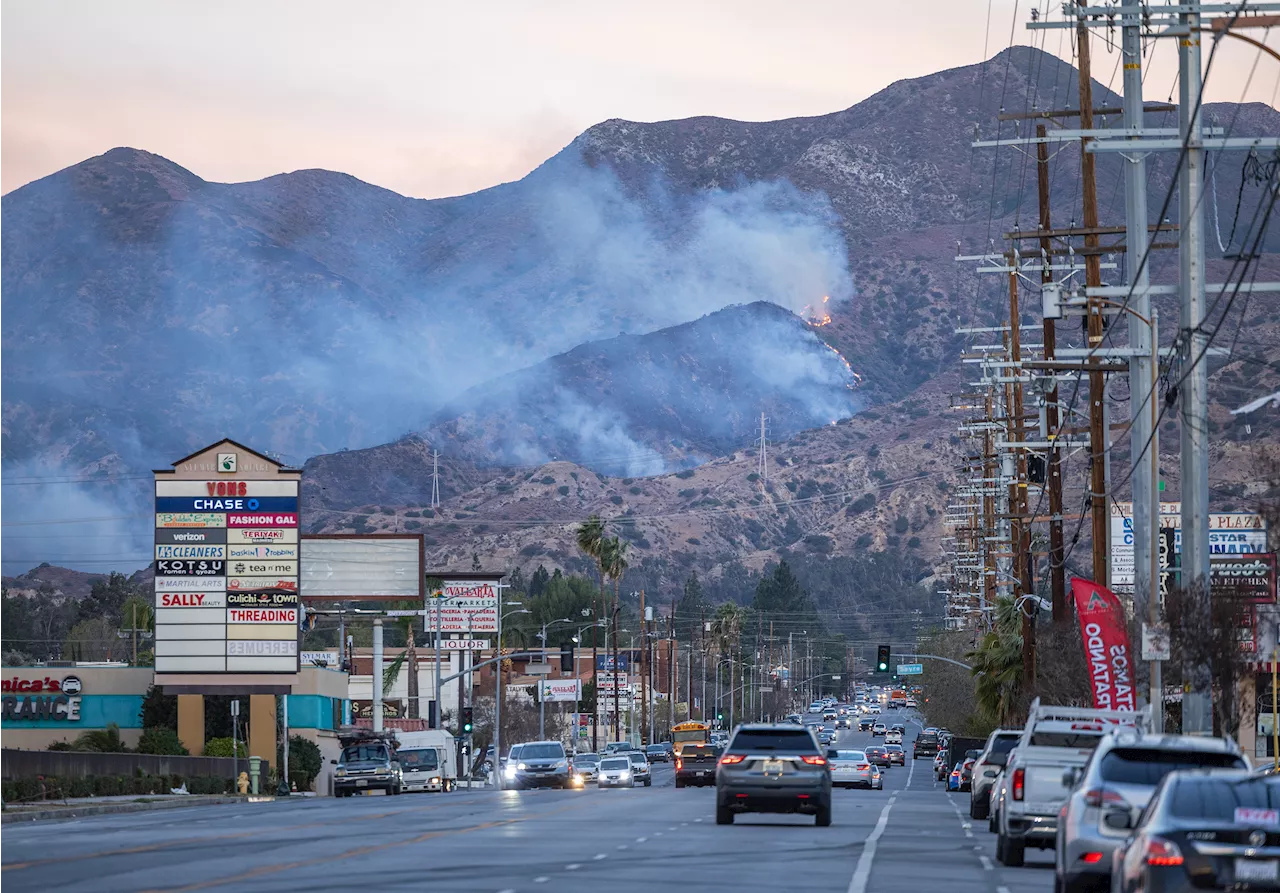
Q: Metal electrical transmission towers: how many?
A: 2